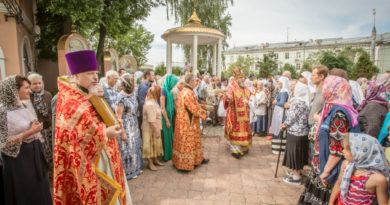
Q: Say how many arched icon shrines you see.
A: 3